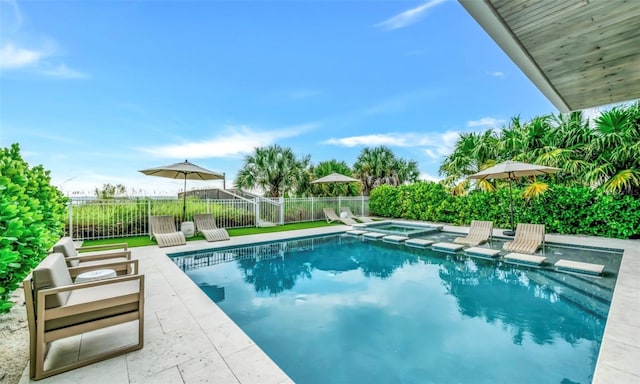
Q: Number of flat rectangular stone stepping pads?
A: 8